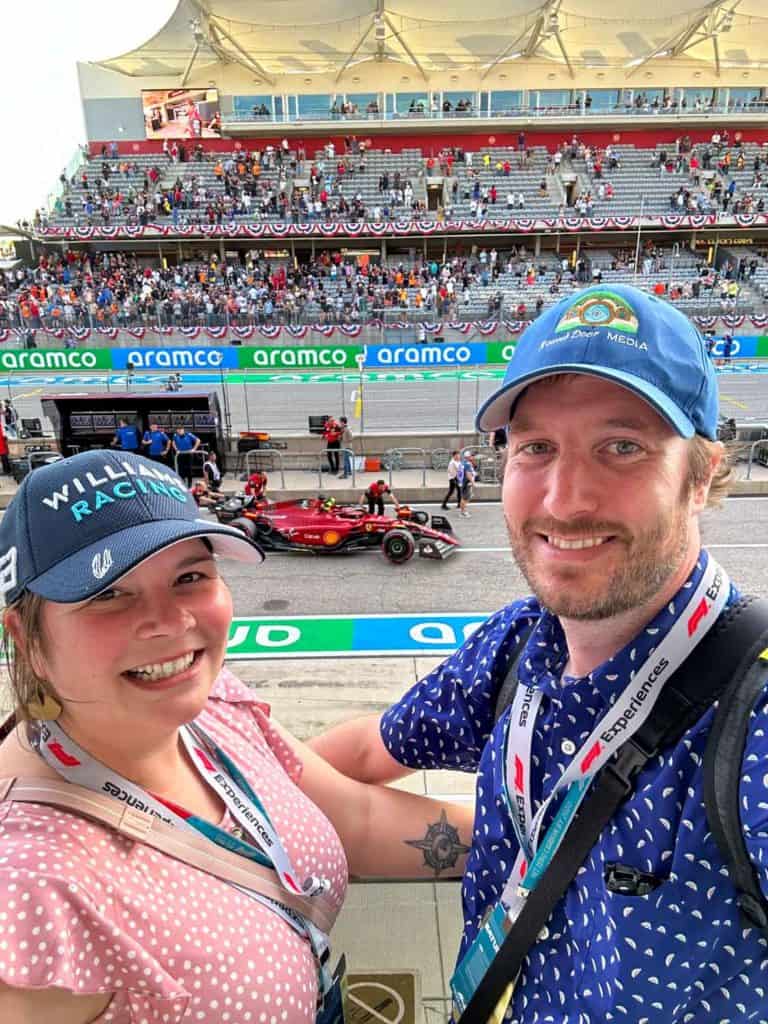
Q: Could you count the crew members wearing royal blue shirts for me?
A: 3